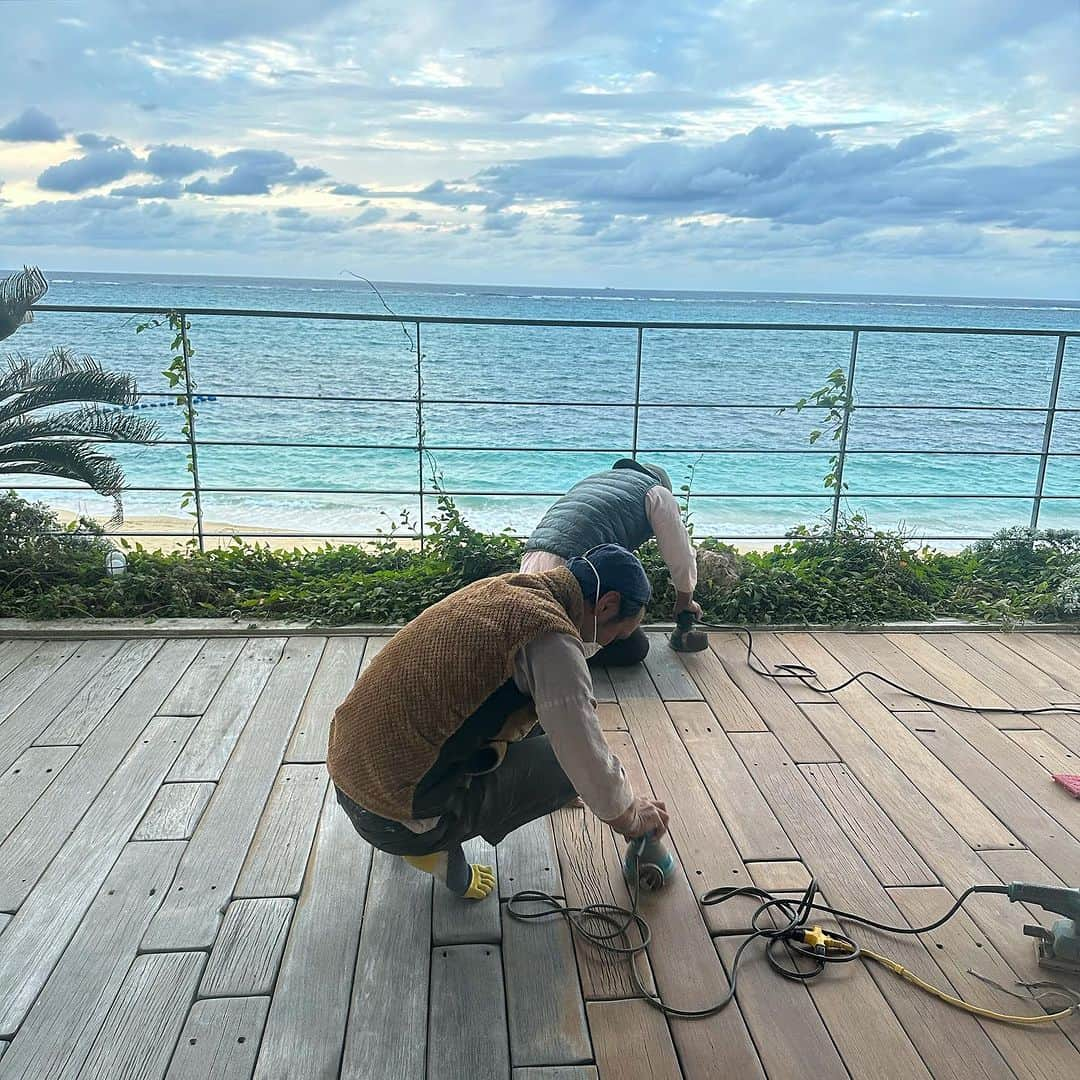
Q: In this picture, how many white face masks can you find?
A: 1